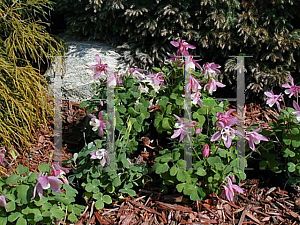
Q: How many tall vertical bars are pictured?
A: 4